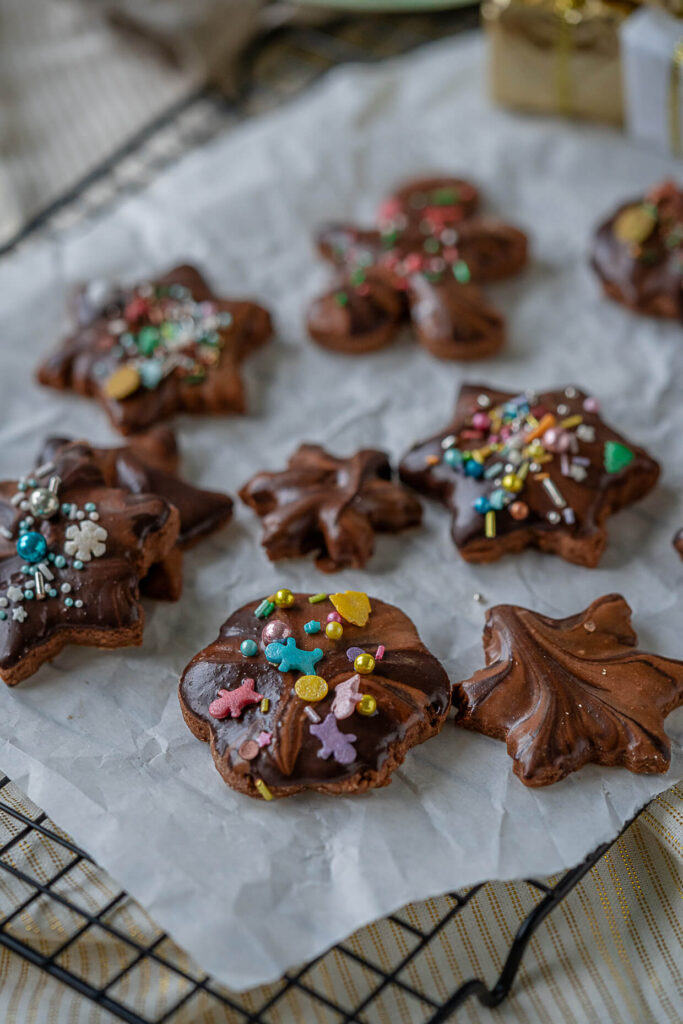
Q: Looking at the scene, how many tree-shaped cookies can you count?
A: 0